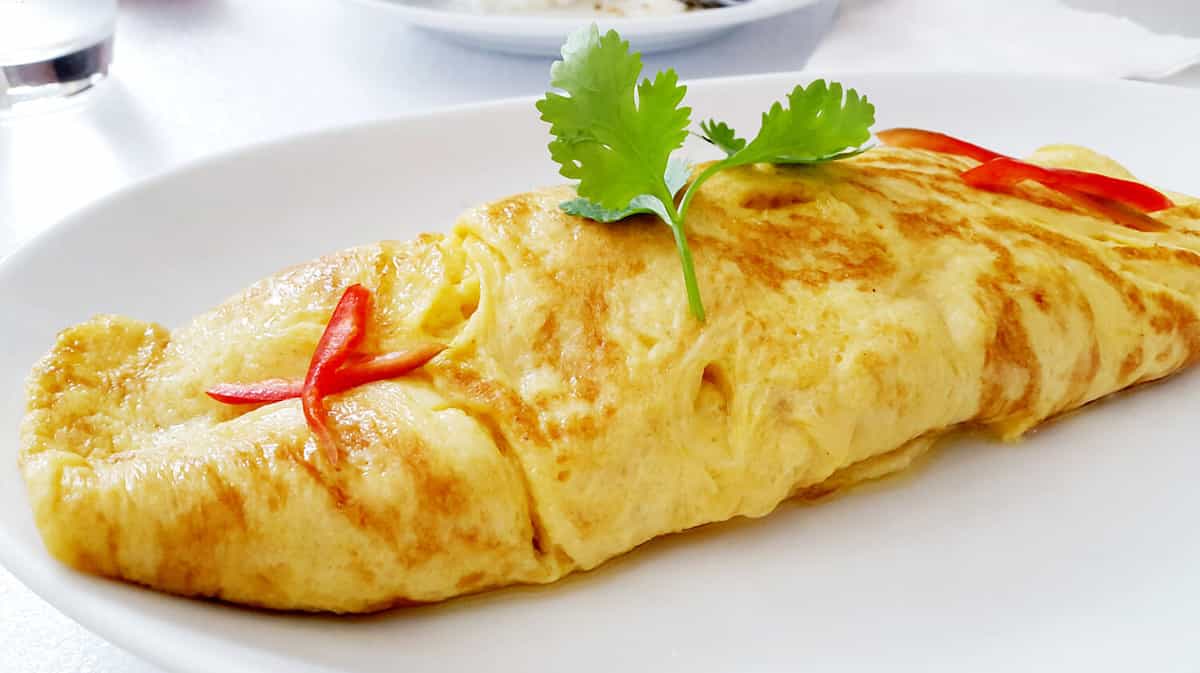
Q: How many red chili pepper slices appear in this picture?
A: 4